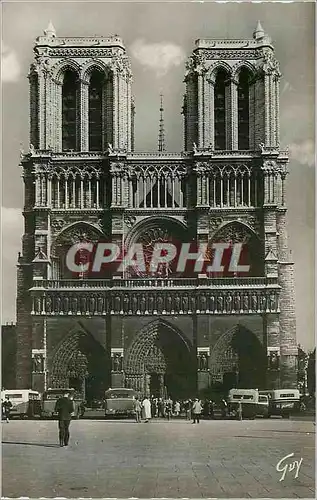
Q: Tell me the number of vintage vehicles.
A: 5